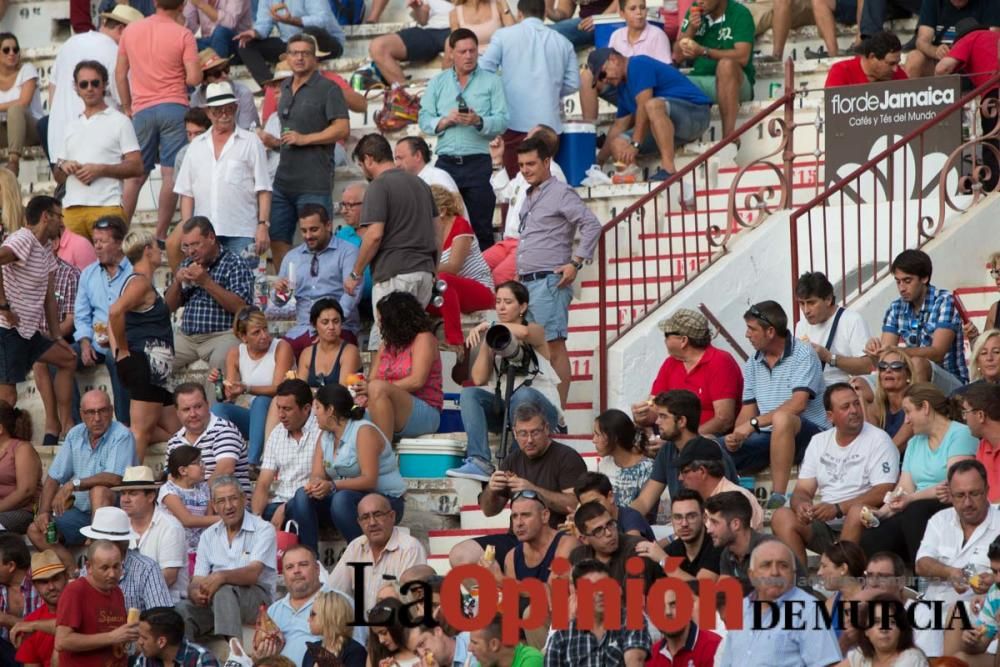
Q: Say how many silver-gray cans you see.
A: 2